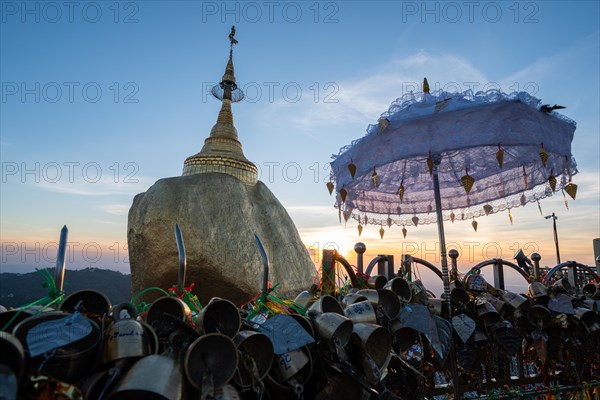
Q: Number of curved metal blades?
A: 3